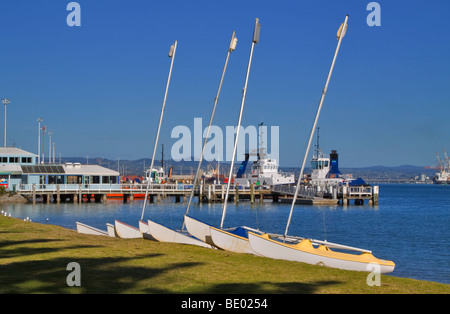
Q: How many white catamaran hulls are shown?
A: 8